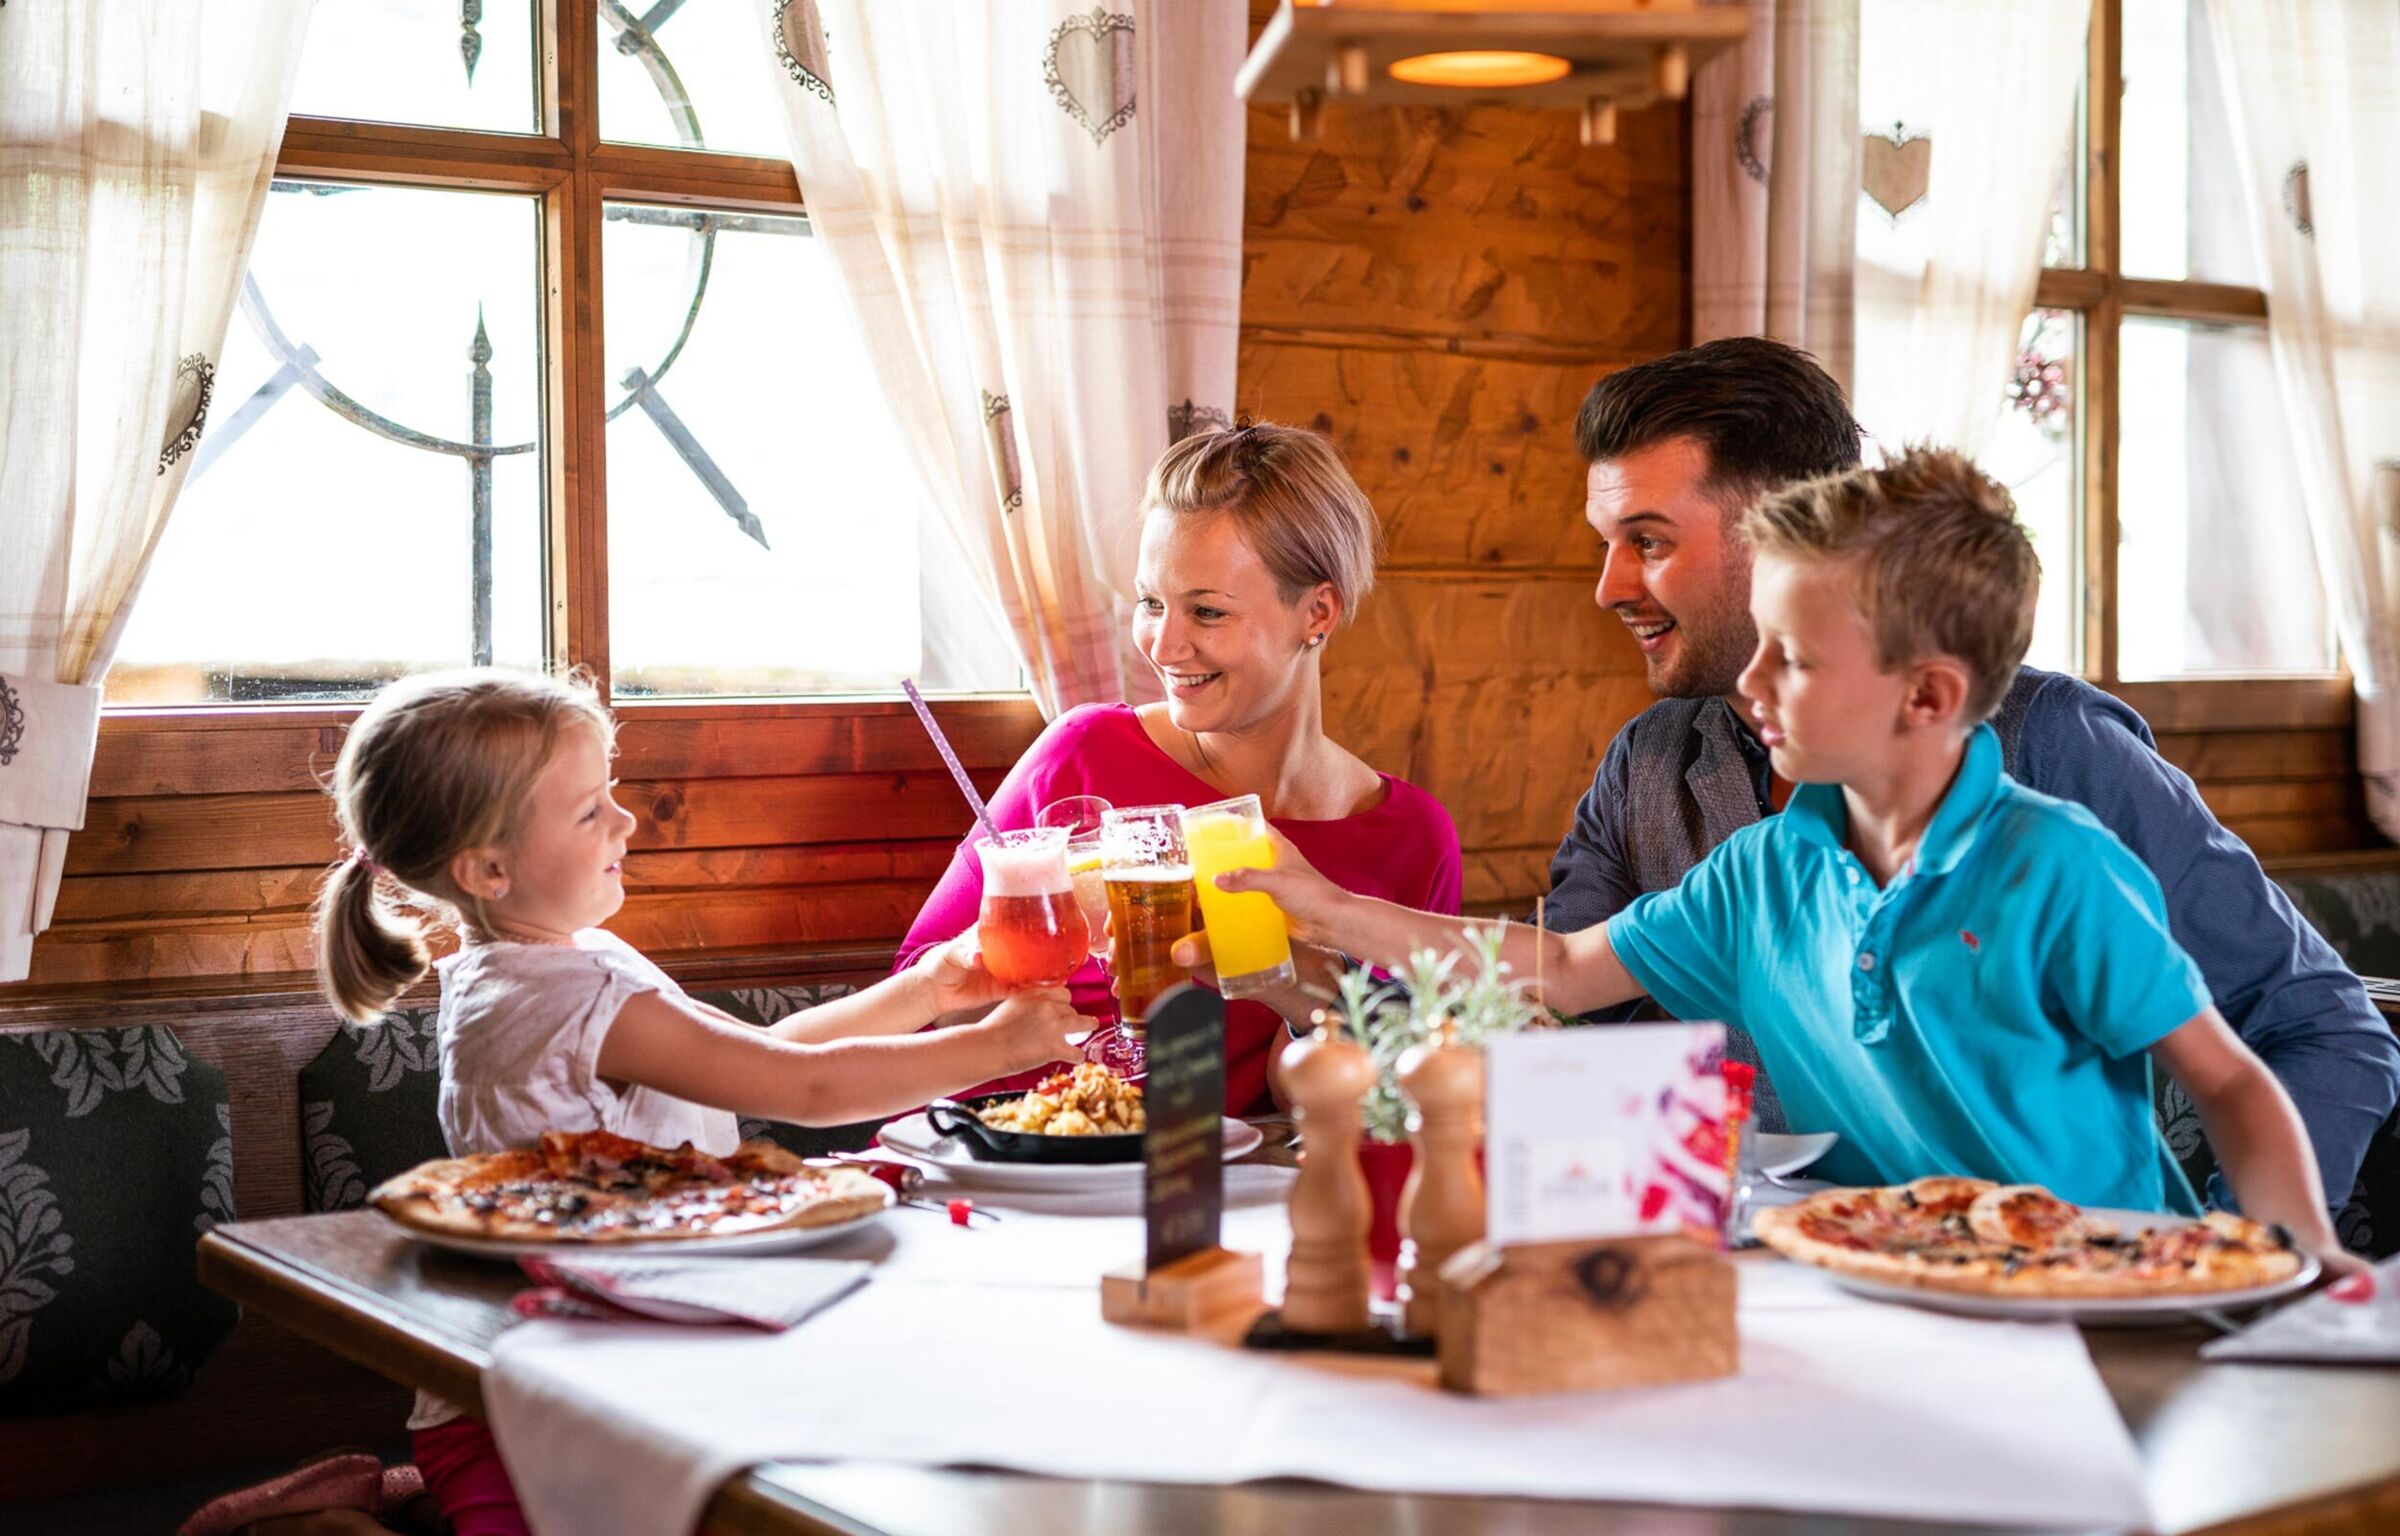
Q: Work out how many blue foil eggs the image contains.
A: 0